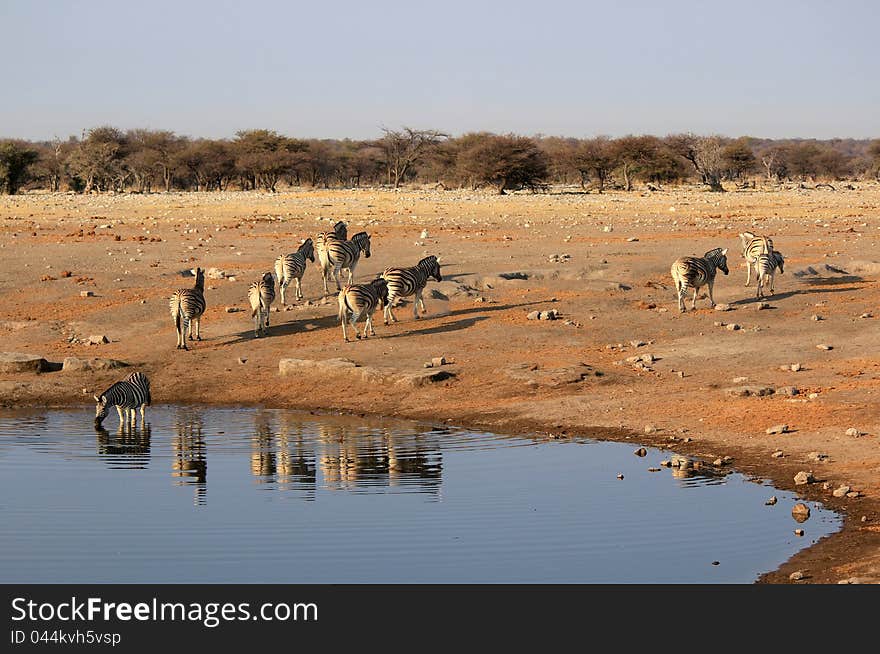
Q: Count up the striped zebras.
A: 11